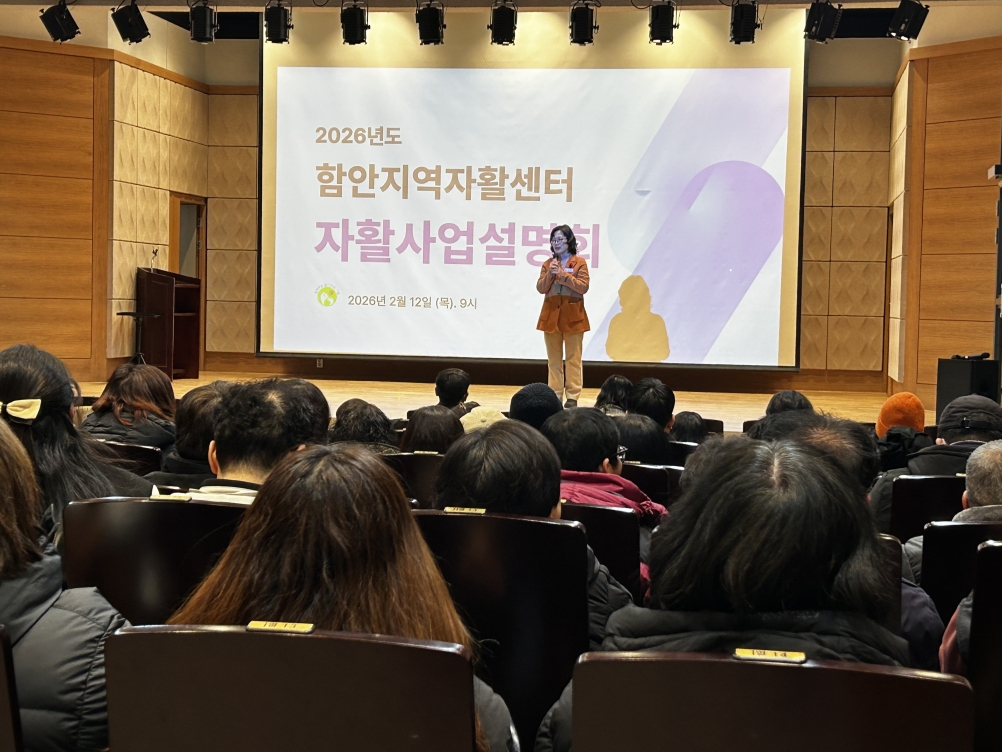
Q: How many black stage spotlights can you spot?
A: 12